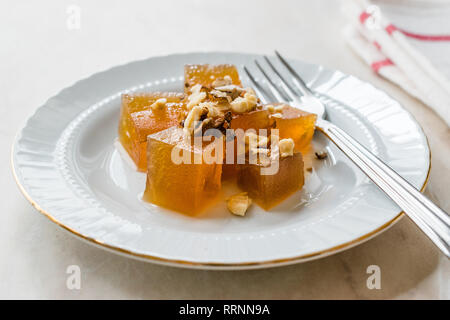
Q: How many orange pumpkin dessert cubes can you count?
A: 6